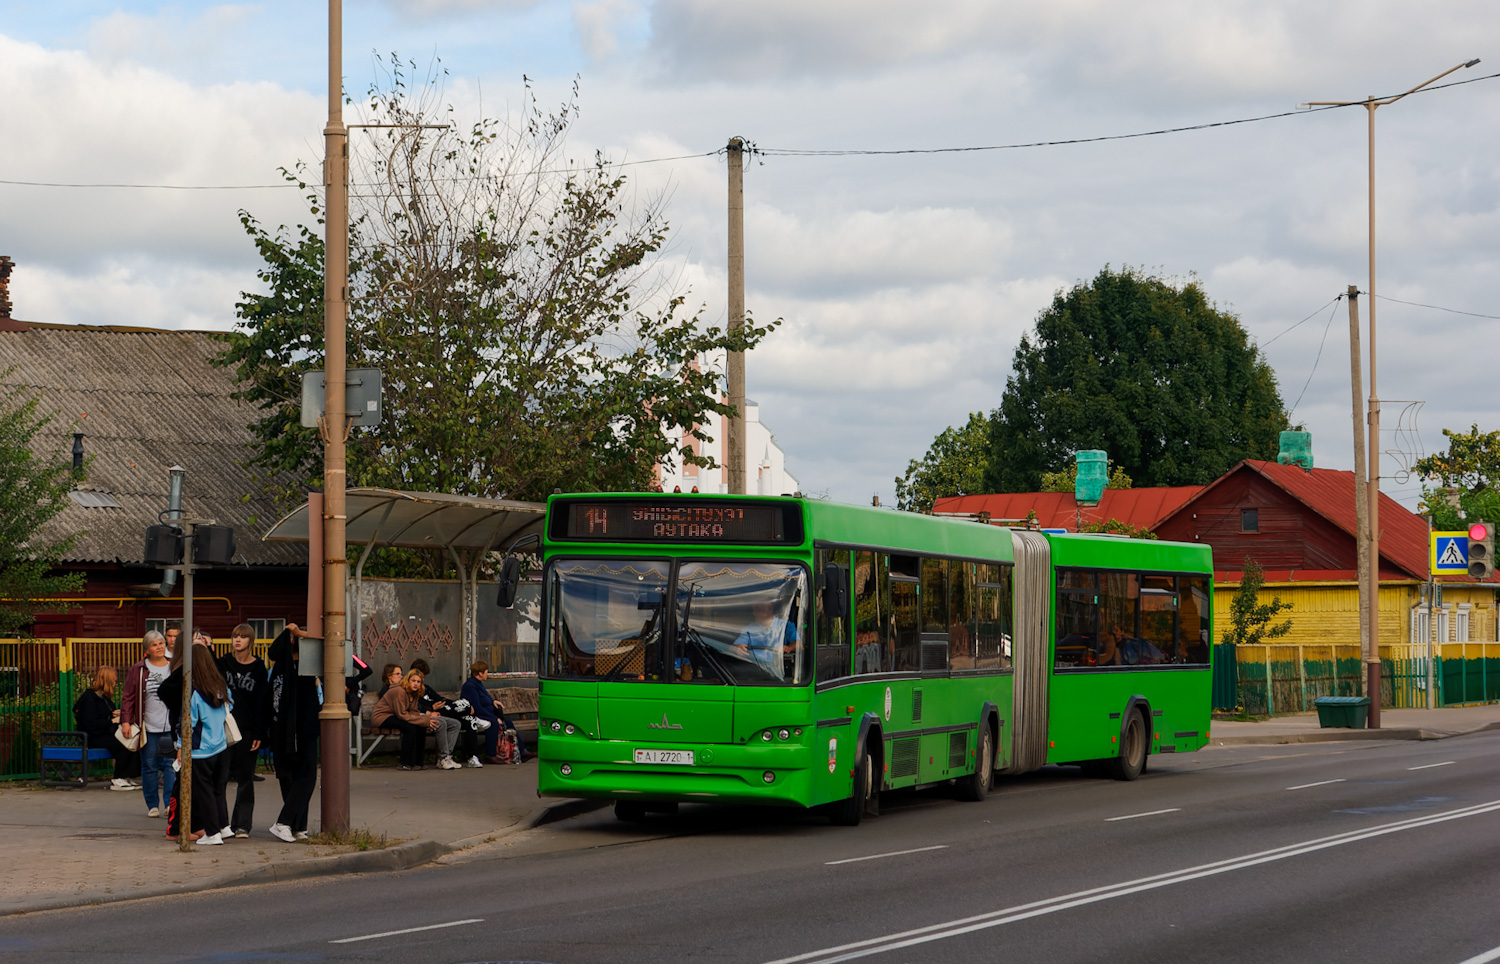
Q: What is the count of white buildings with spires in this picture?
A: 1